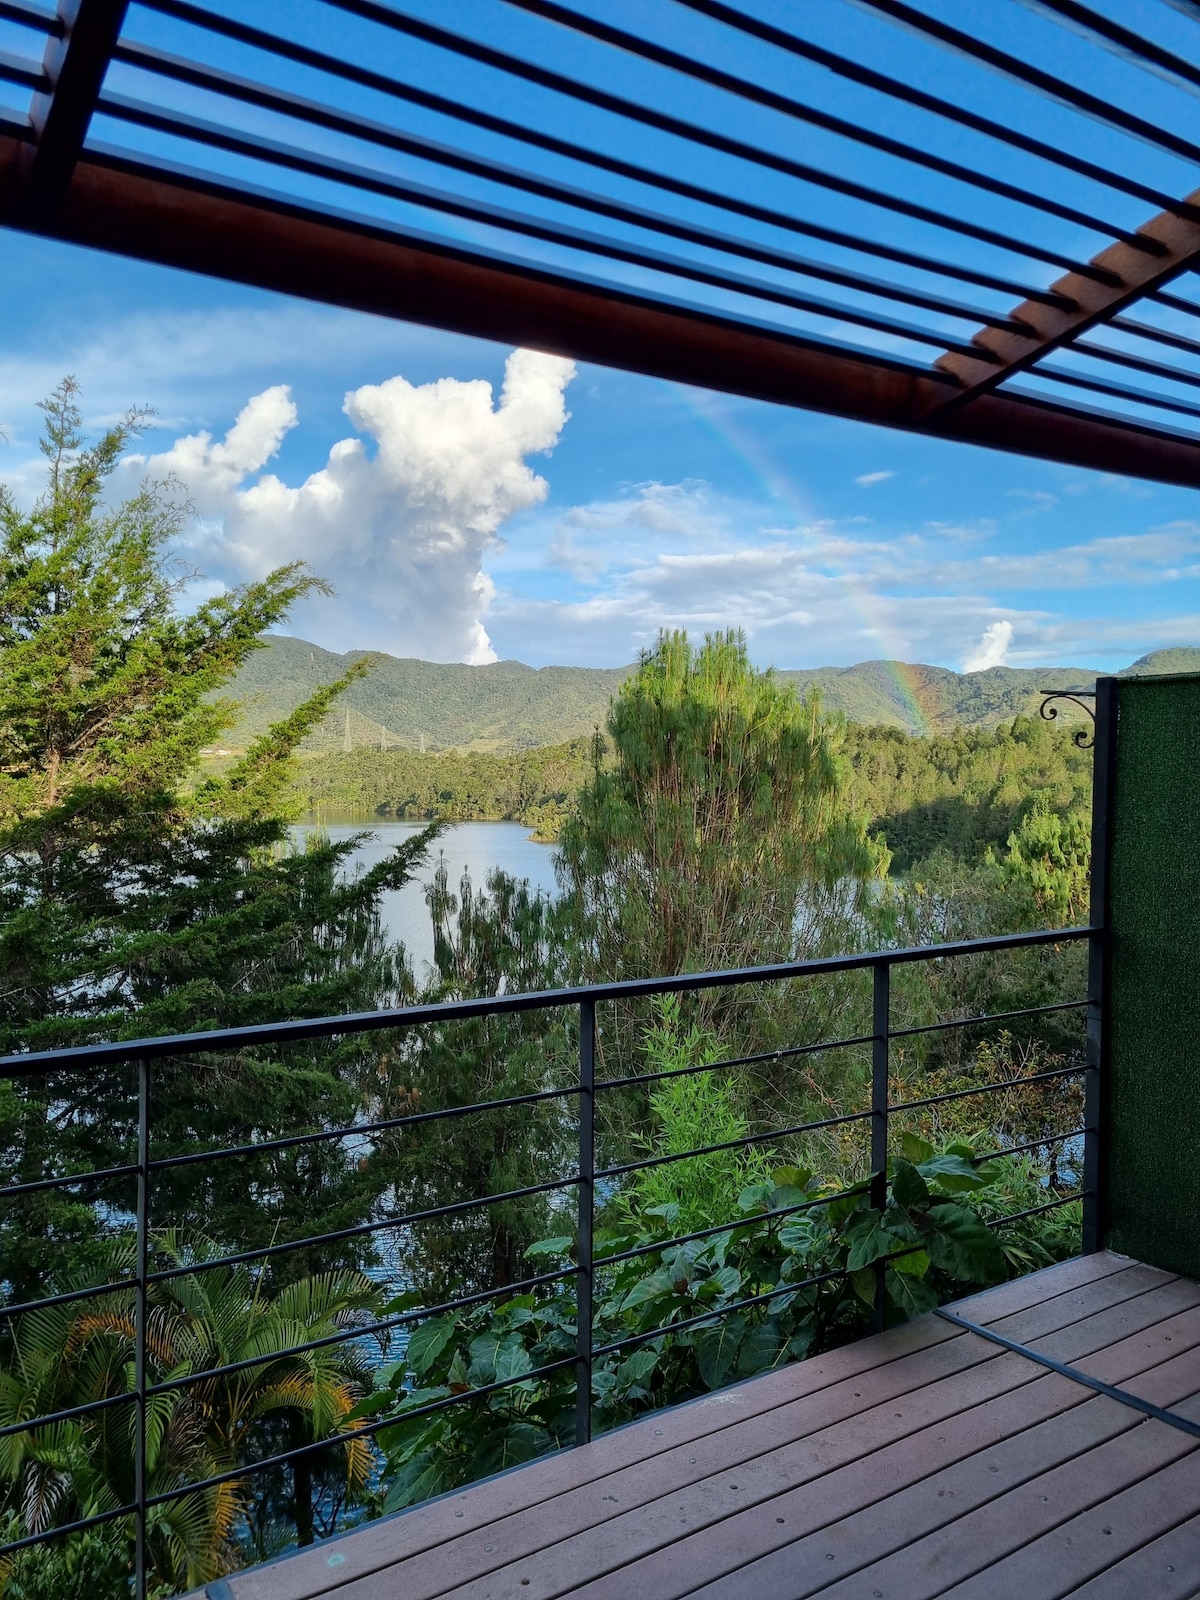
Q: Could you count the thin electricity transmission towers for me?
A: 3